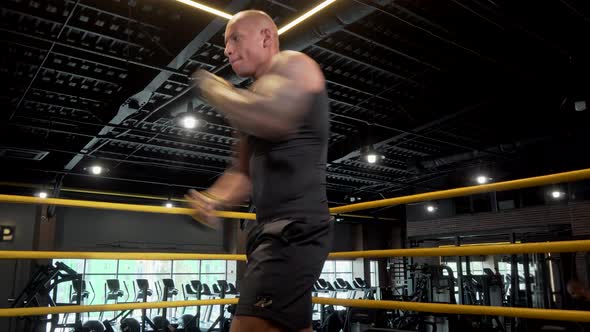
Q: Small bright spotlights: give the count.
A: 8